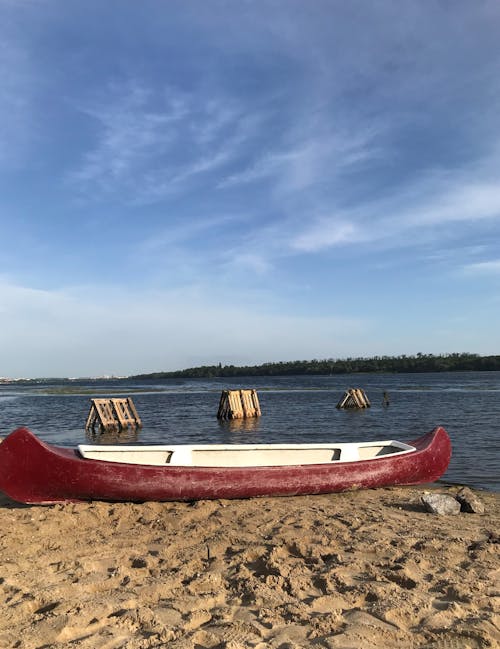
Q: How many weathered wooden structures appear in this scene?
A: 3